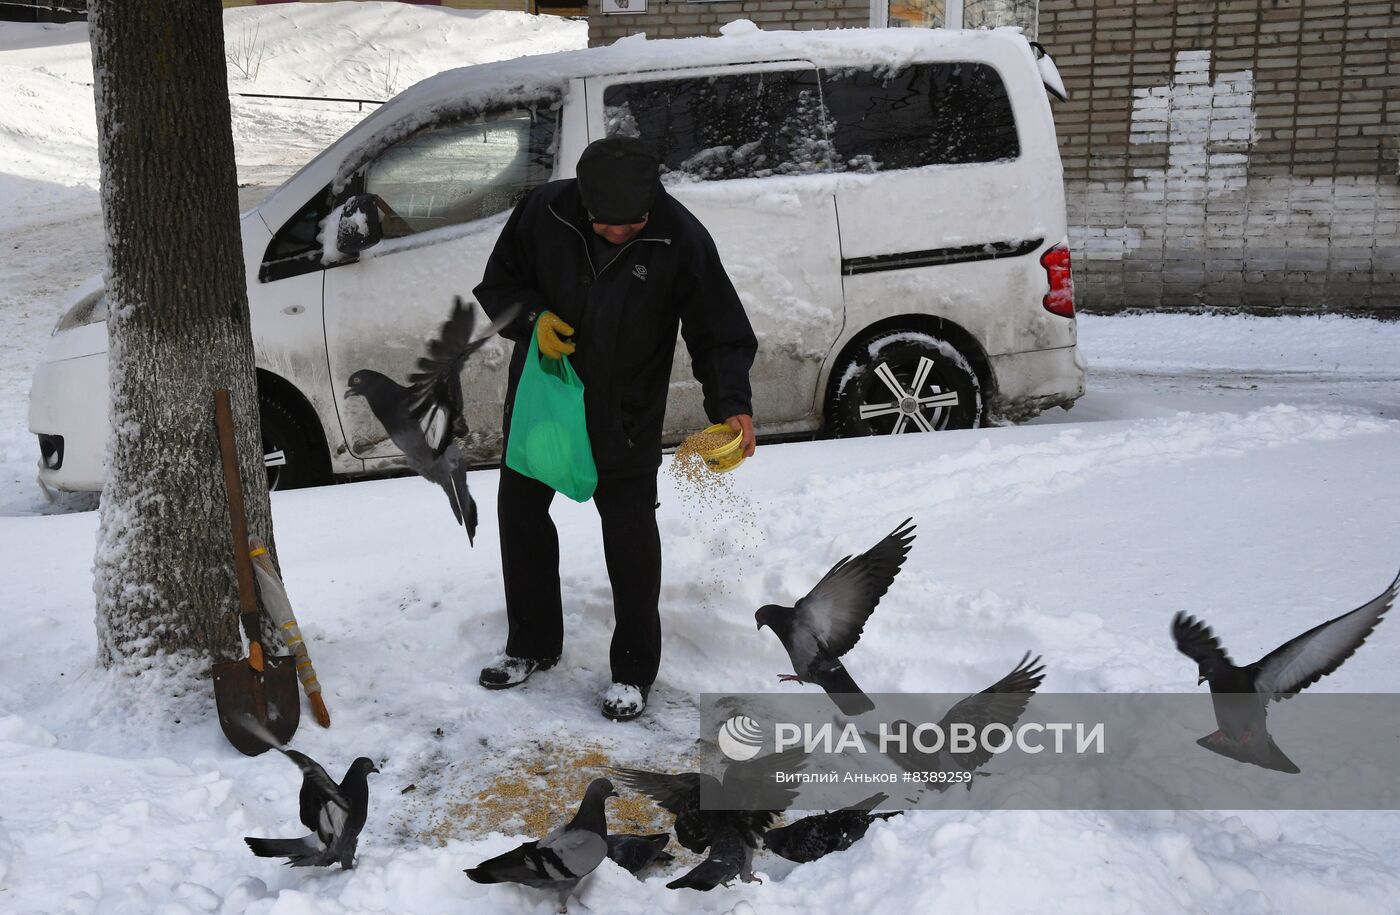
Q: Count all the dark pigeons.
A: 10